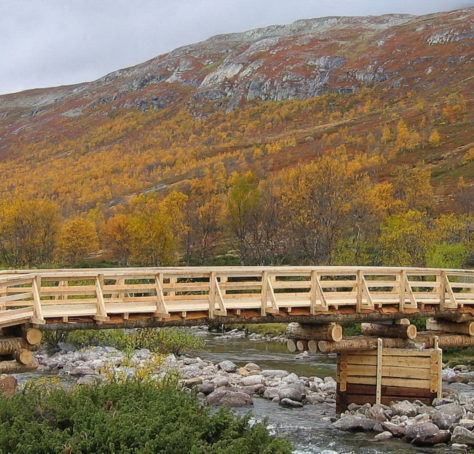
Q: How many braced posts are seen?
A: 9